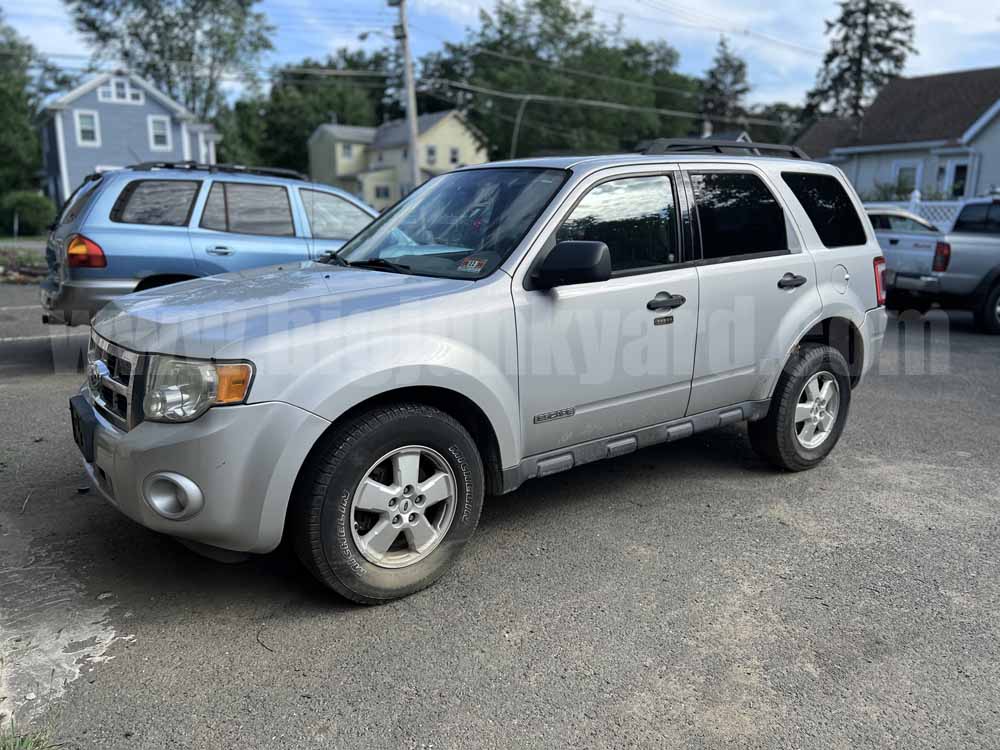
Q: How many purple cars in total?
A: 0